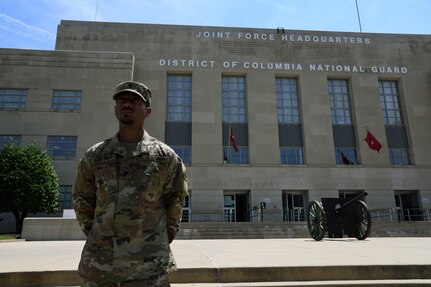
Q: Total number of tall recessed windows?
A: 5